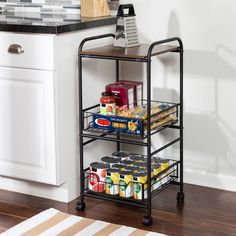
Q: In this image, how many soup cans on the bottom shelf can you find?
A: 15